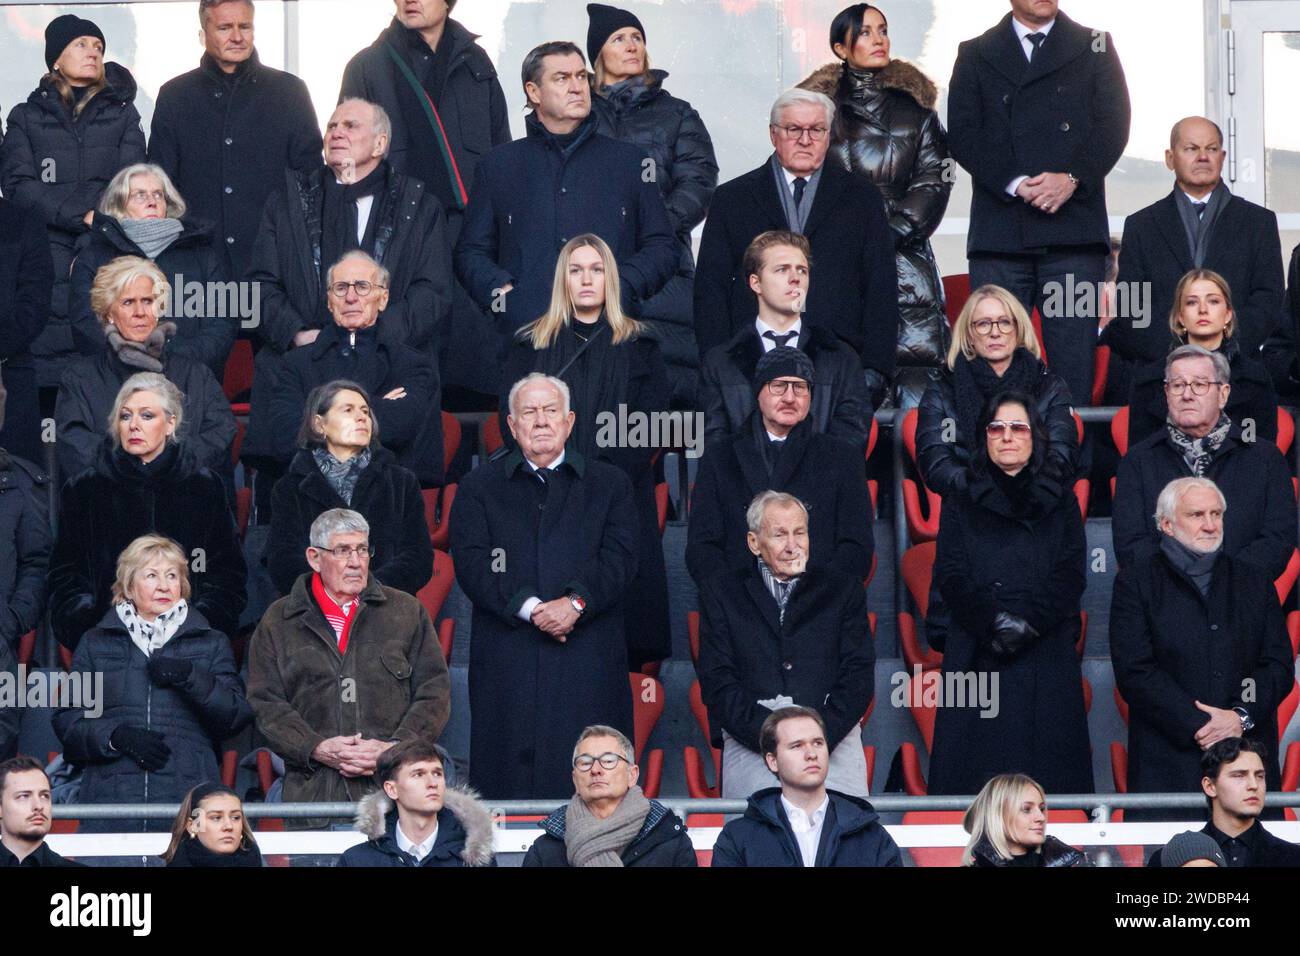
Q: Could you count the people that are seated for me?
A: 0